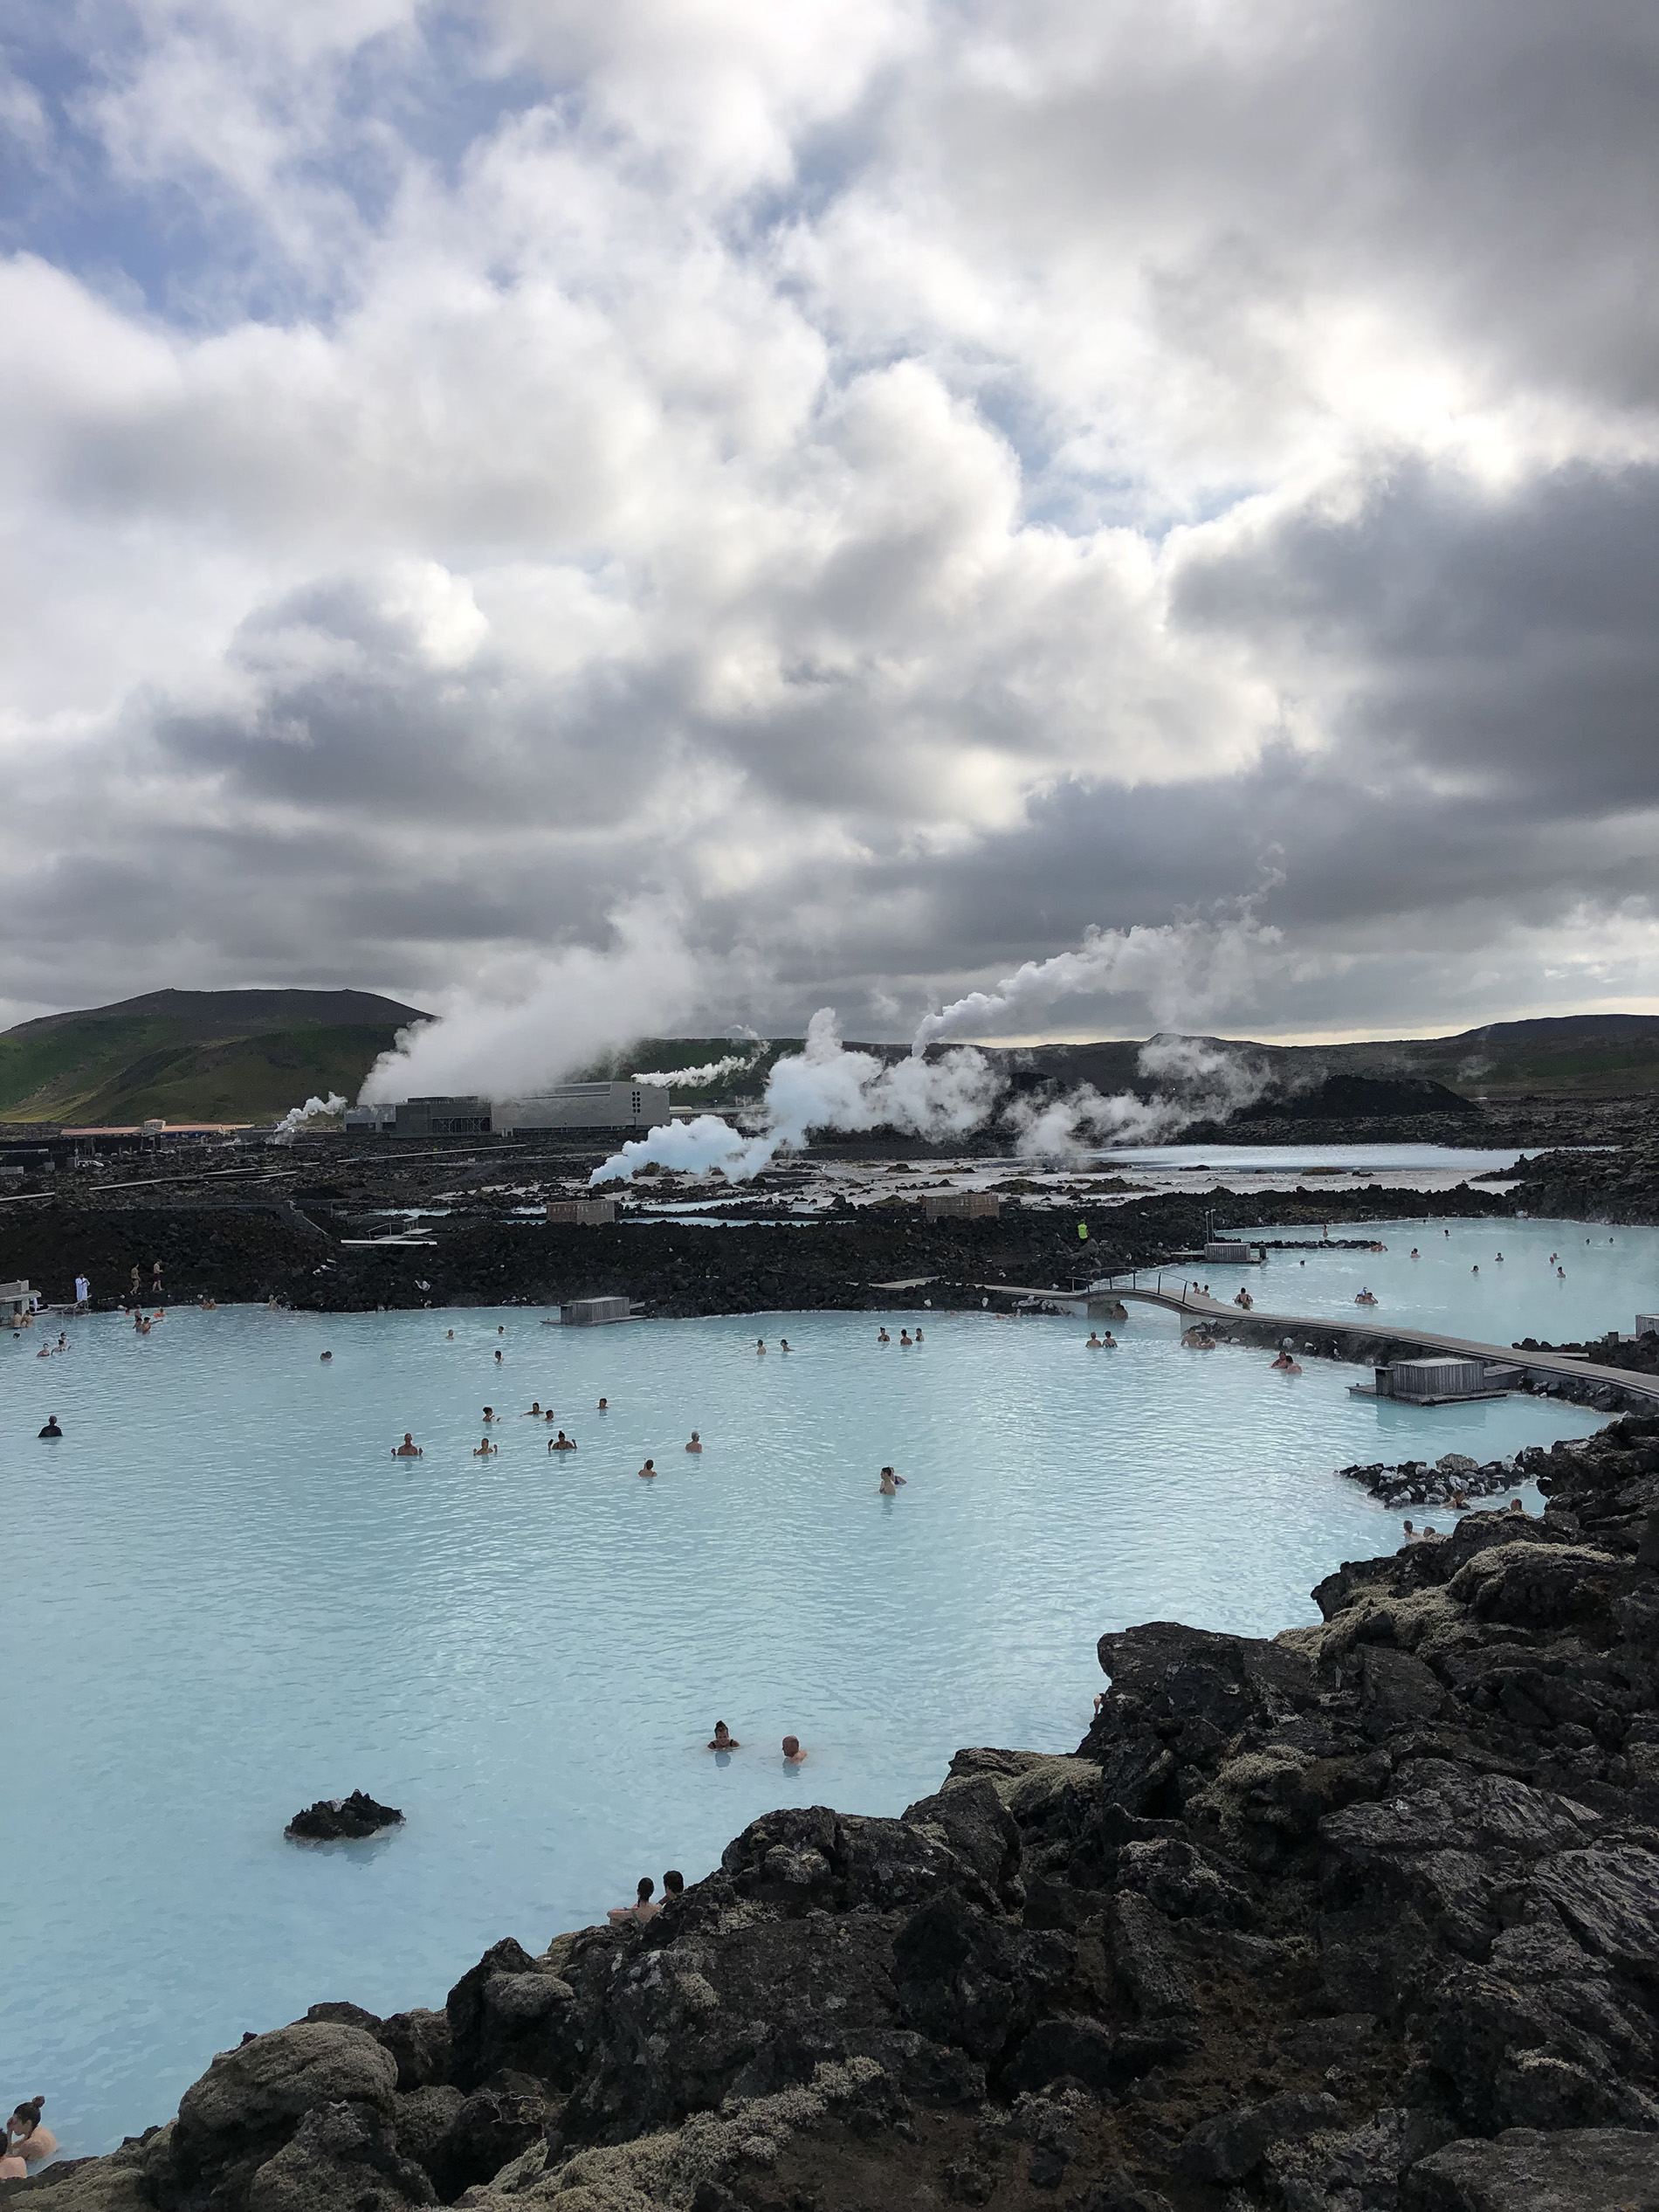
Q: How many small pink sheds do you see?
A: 2